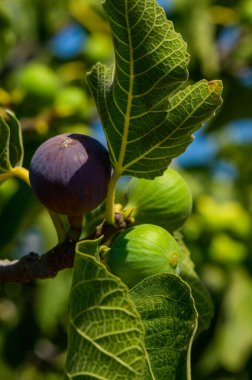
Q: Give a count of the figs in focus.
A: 3